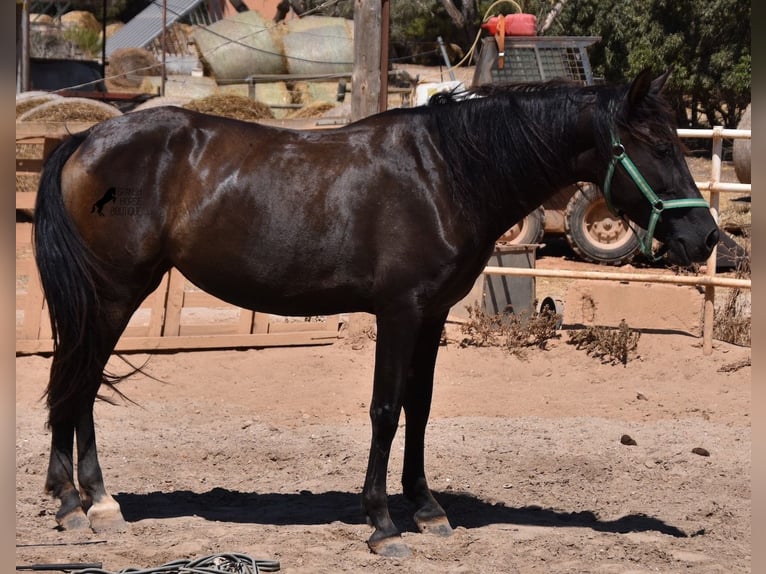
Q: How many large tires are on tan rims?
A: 2